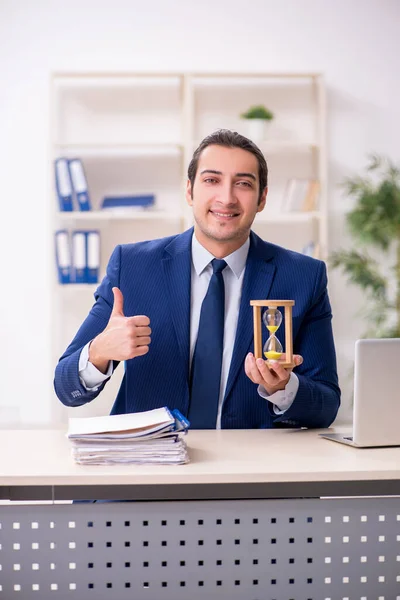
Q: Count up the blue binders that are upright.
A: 5